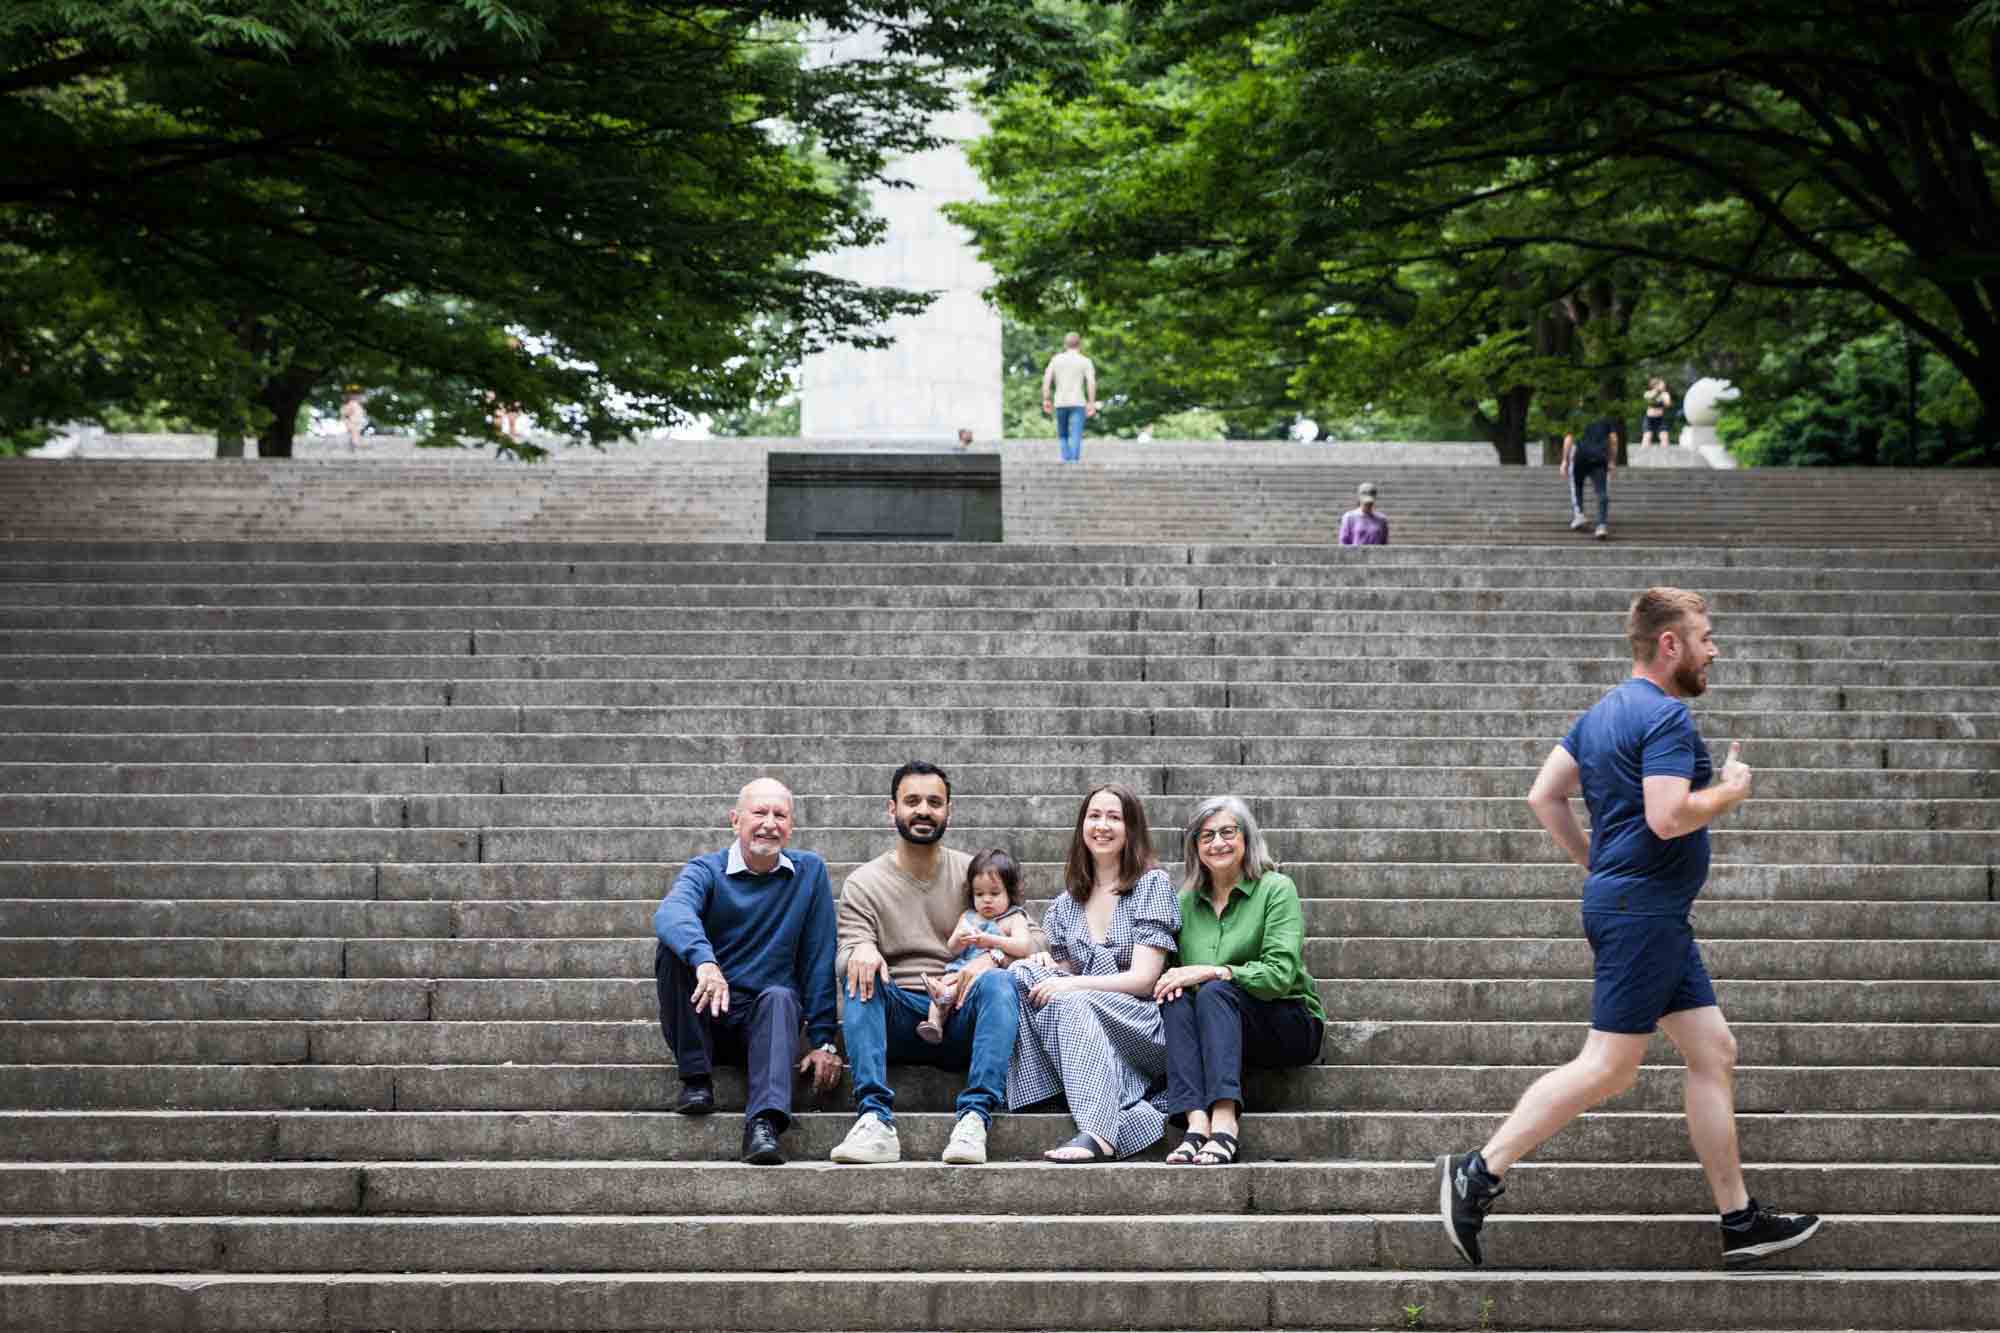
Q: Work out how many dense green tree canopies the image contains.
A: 2